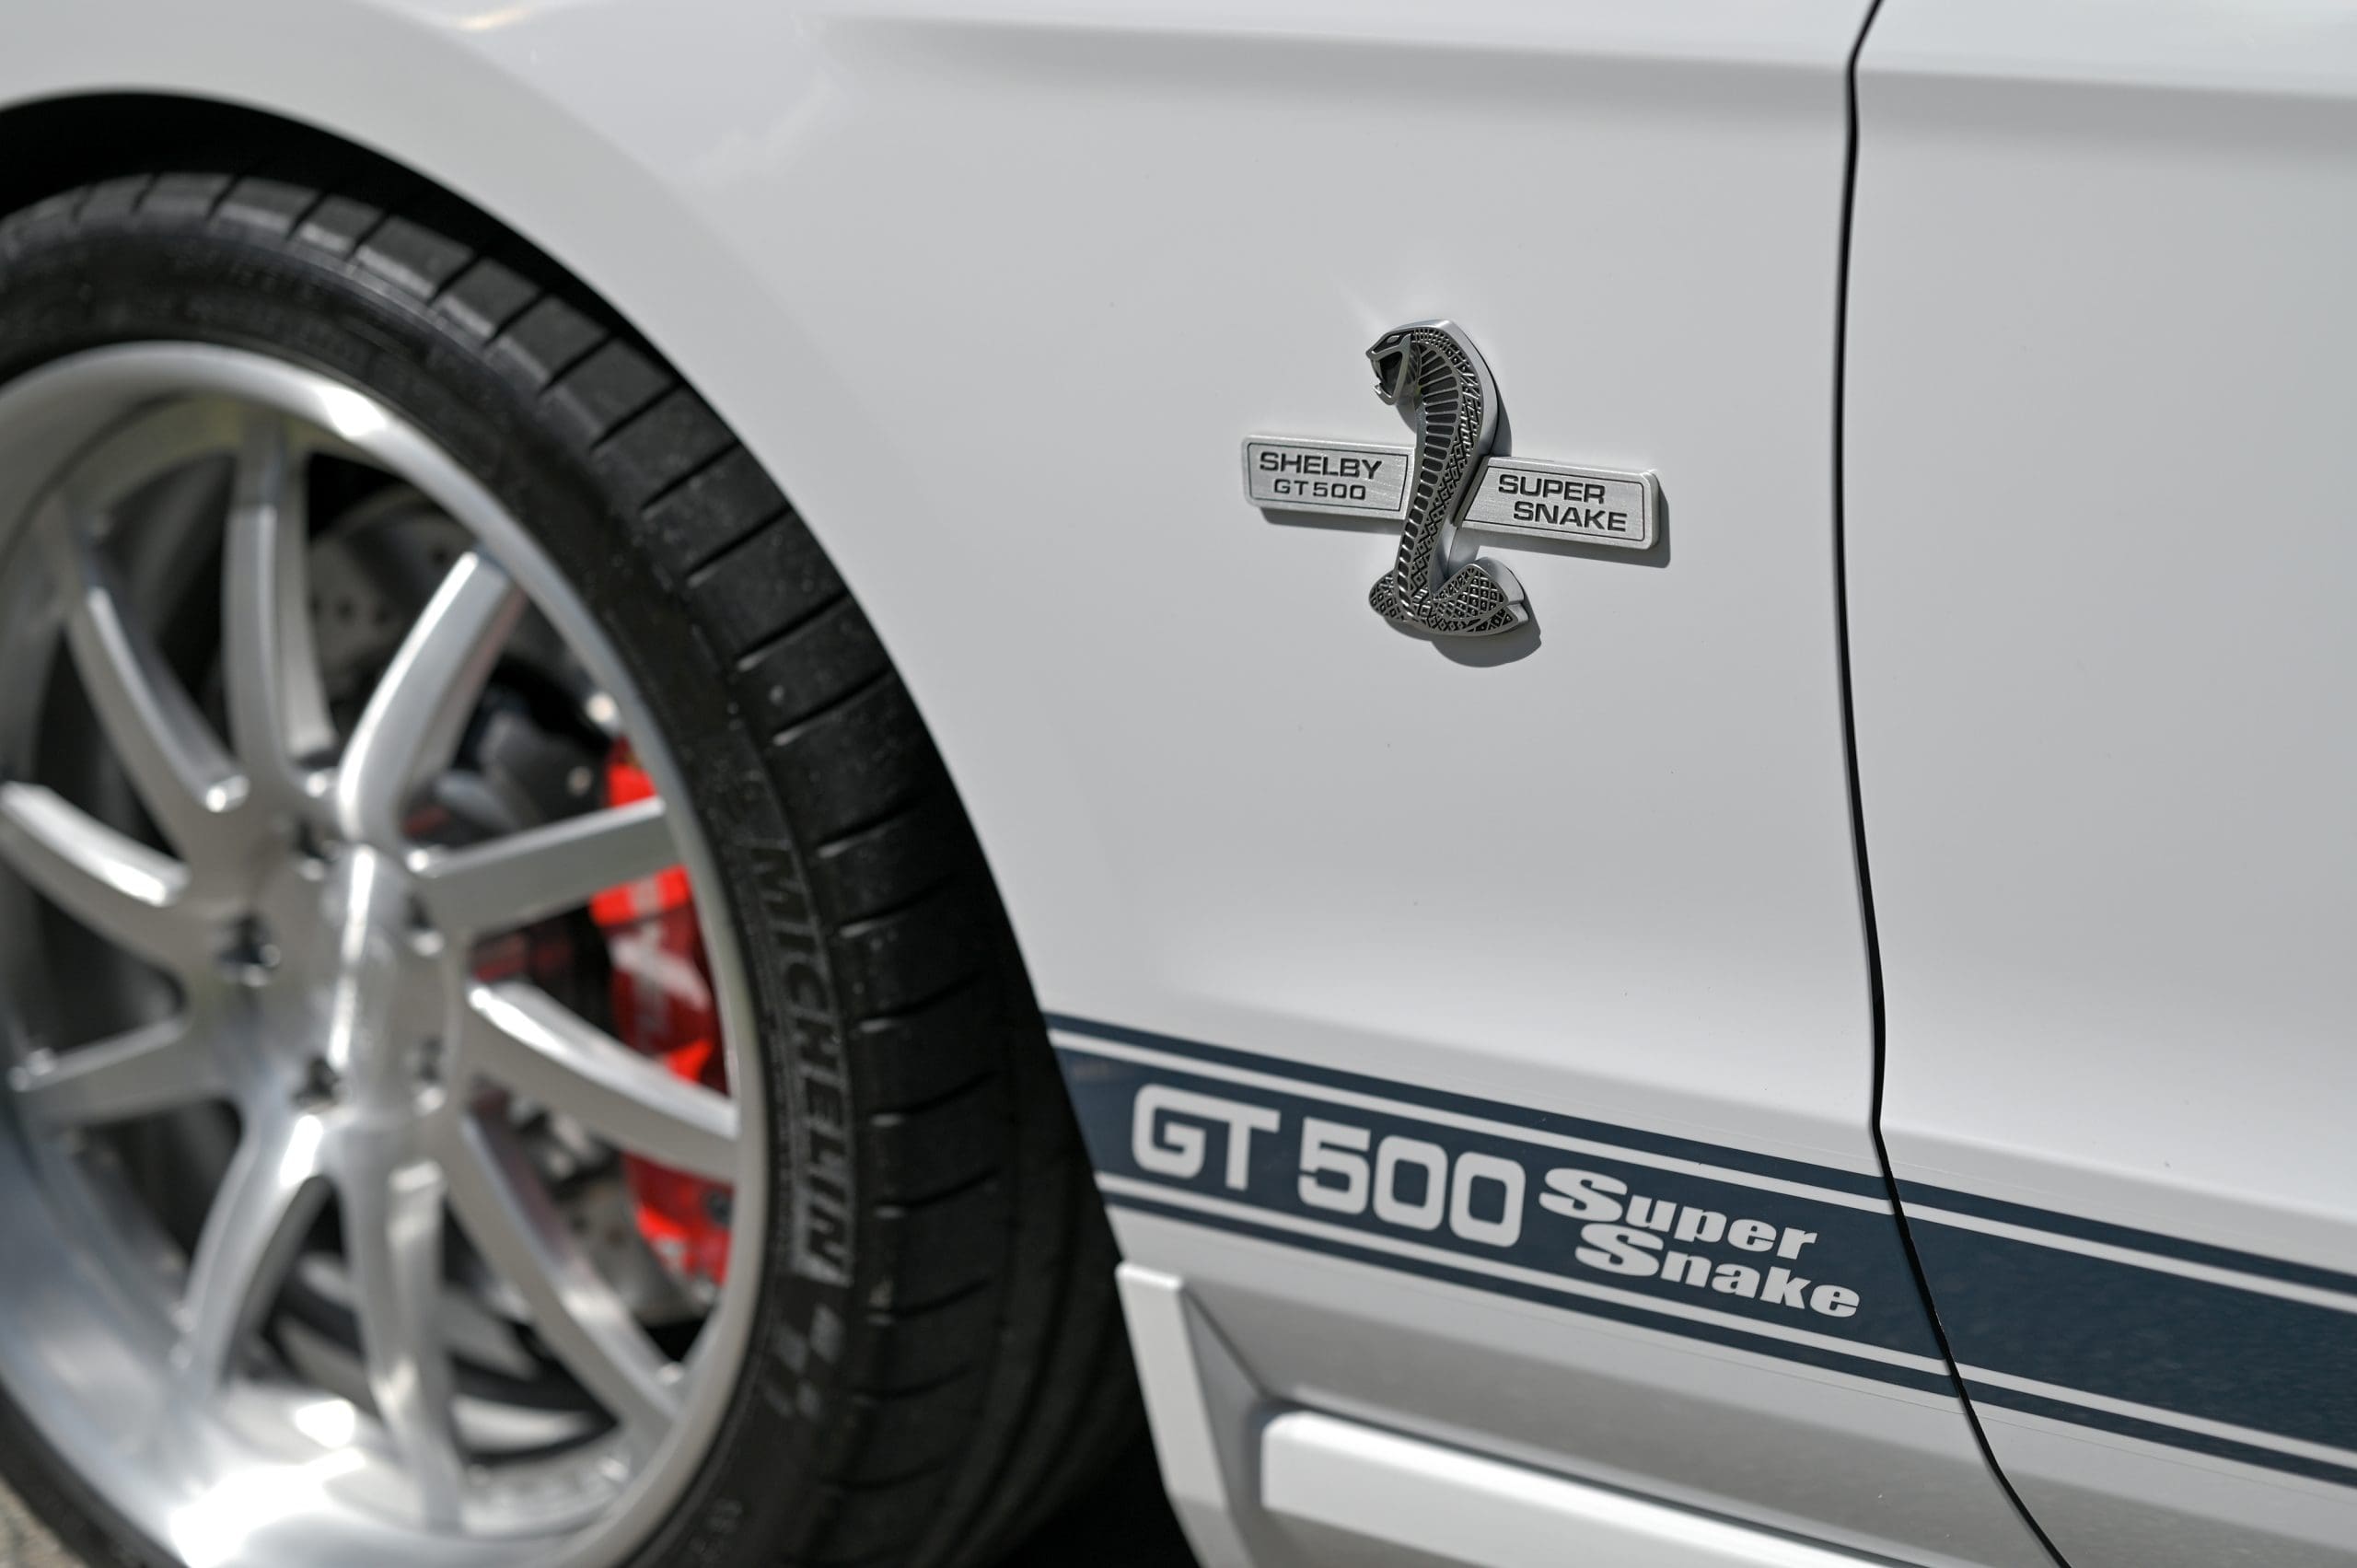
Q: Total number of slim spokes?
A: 10